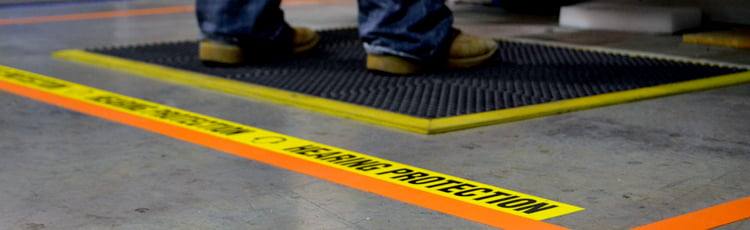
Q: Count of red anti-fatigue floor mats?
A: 0